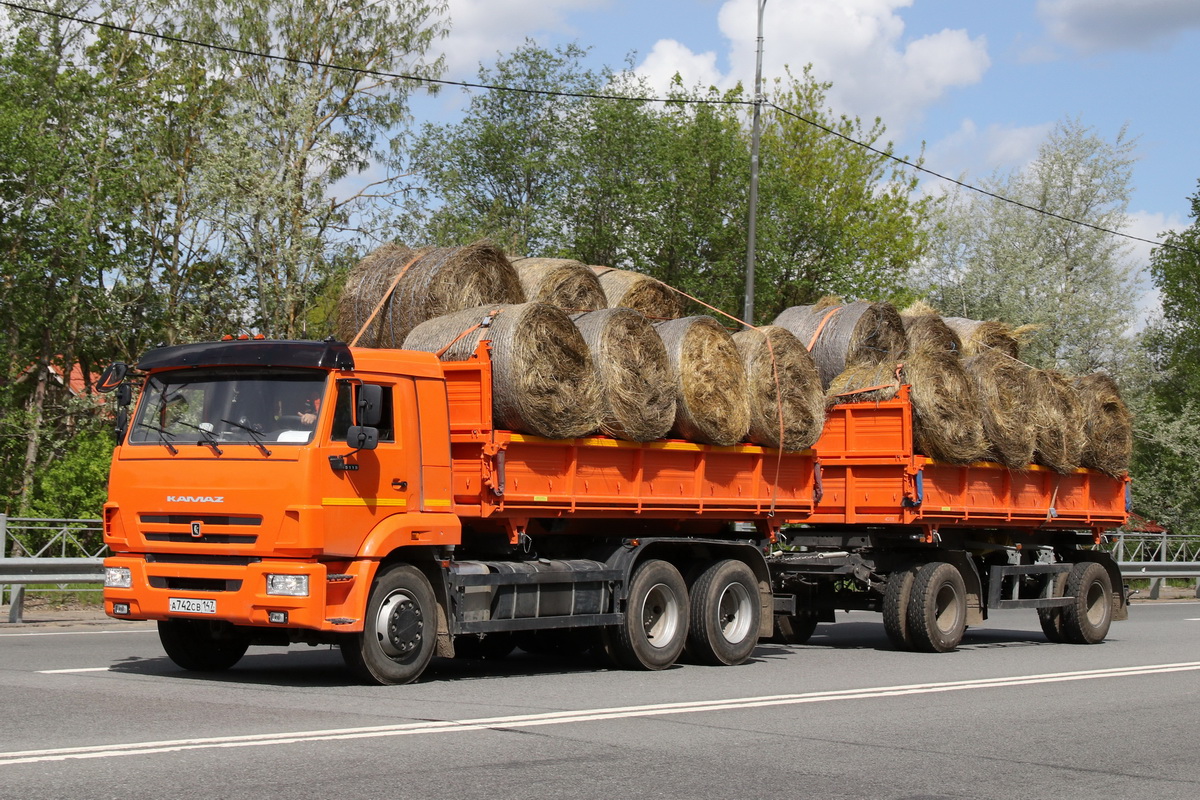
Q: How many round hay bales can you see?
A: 14